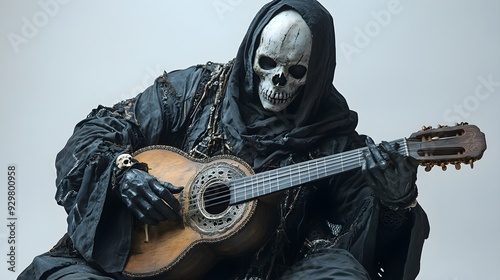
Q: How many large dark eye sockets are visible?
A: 2